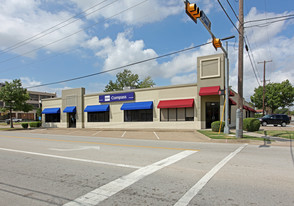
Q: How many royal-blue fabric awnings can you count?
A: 4